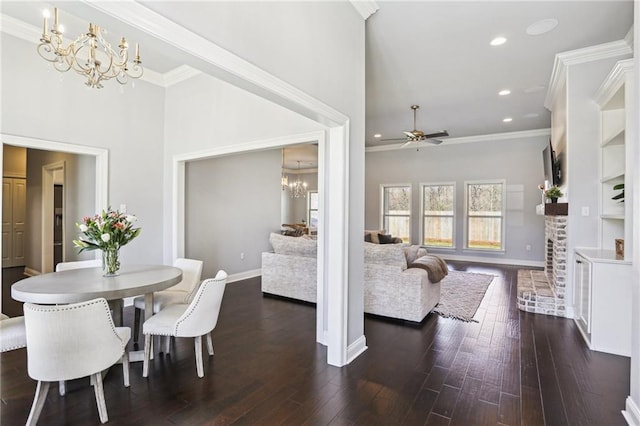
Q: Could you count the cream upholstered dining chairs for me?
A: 5